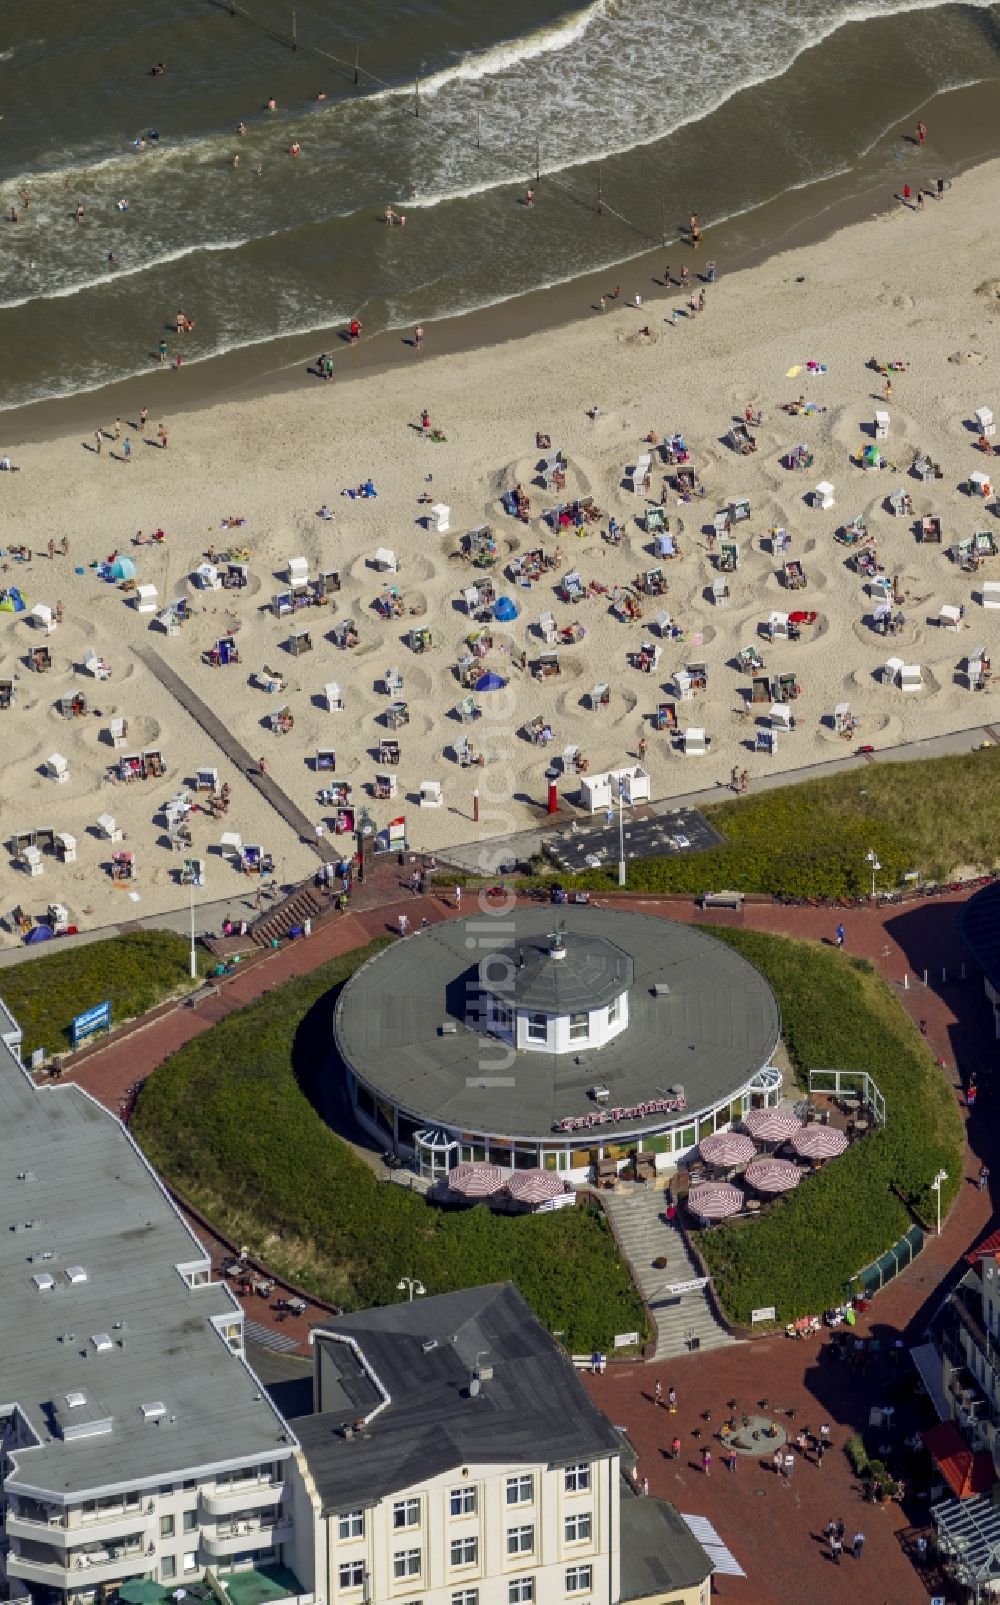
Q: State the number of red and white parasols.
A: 7